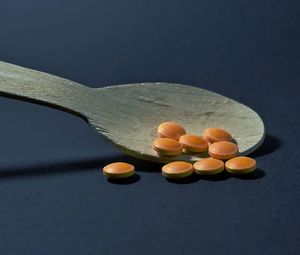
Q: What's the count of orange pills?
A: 9